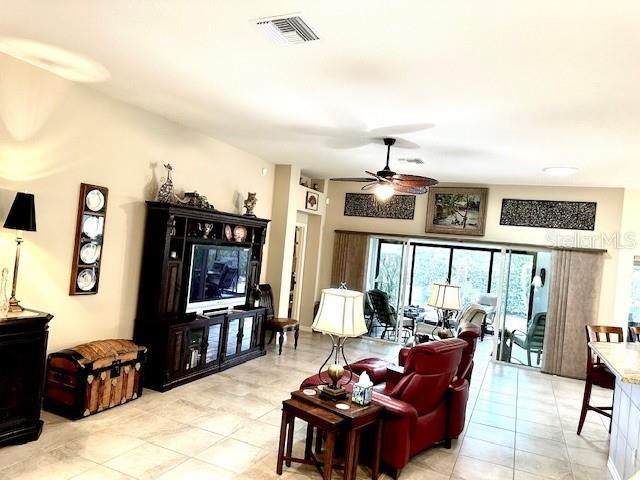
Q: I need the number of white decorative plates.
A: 4